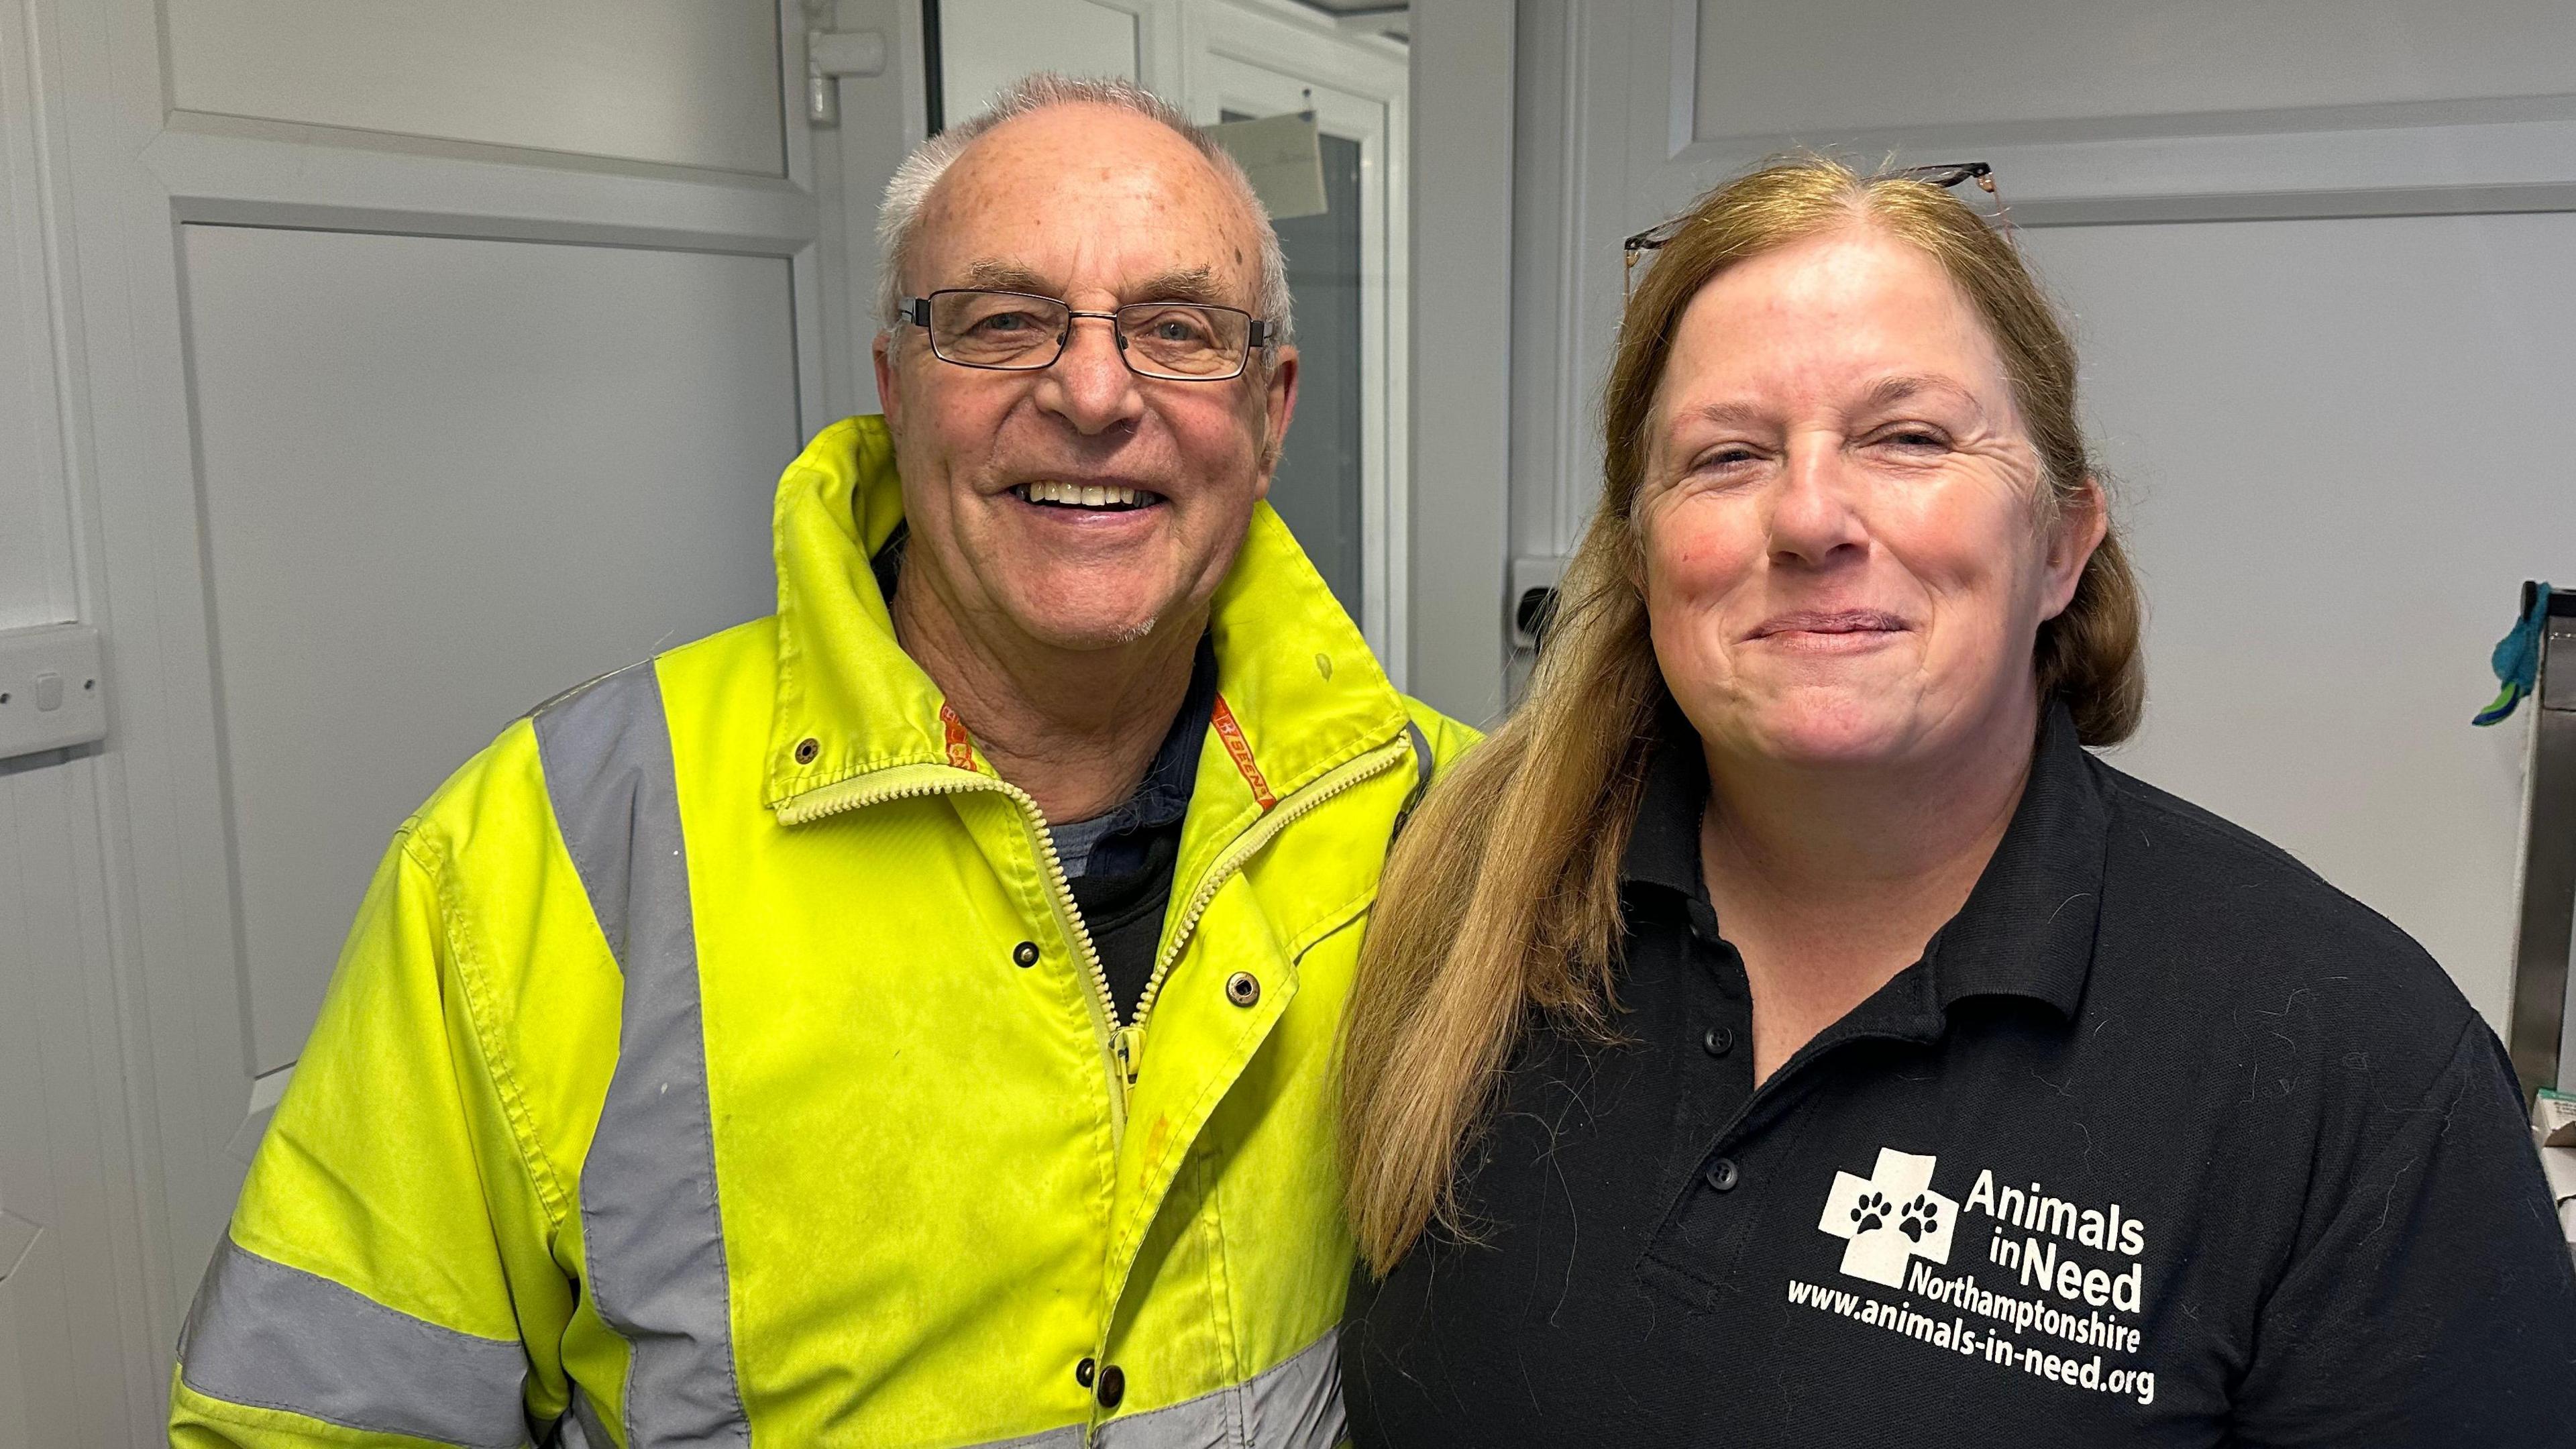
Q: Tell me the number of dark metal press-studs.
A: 5